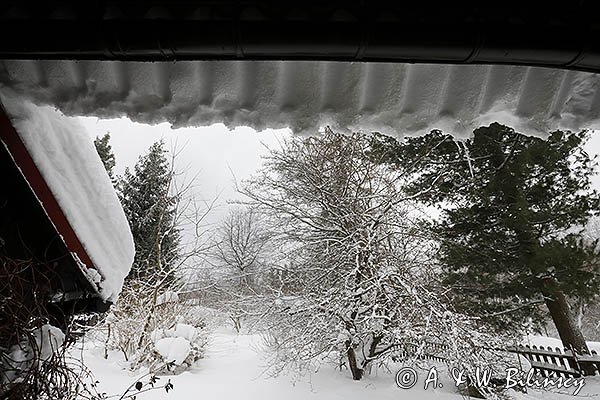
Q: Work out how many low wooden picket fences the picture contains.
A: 1